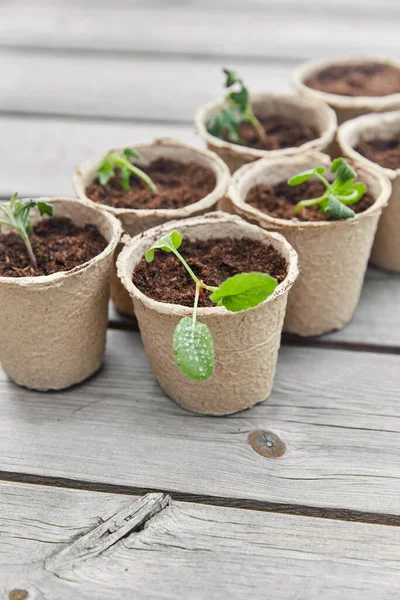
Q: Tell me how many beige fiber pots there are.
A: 7